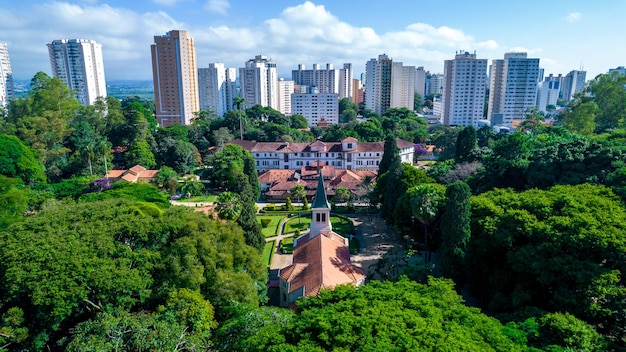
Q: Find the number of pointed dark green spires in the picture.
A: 1